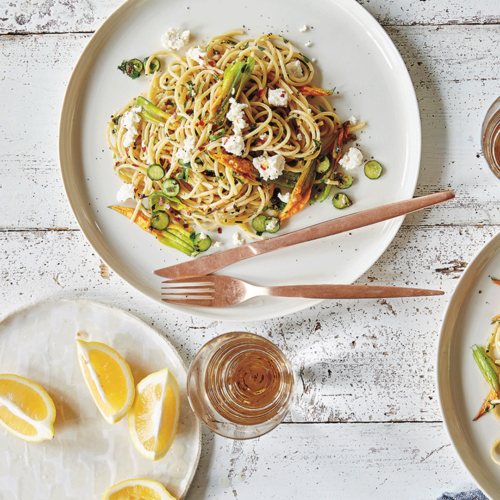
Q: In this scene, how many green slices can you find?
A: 12